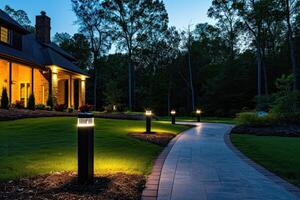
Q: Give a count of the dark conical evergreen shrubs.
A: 3